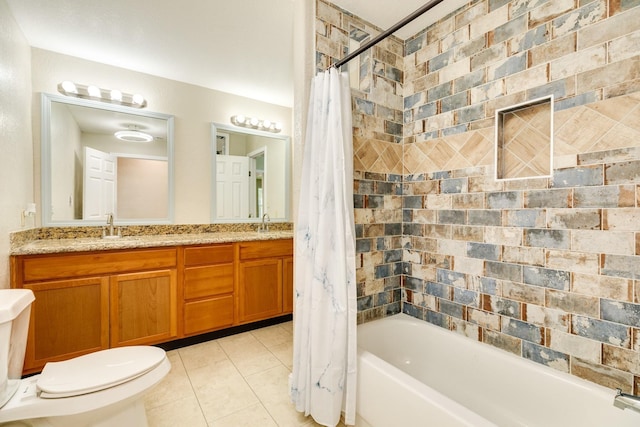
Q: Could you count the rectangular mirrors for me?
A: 2